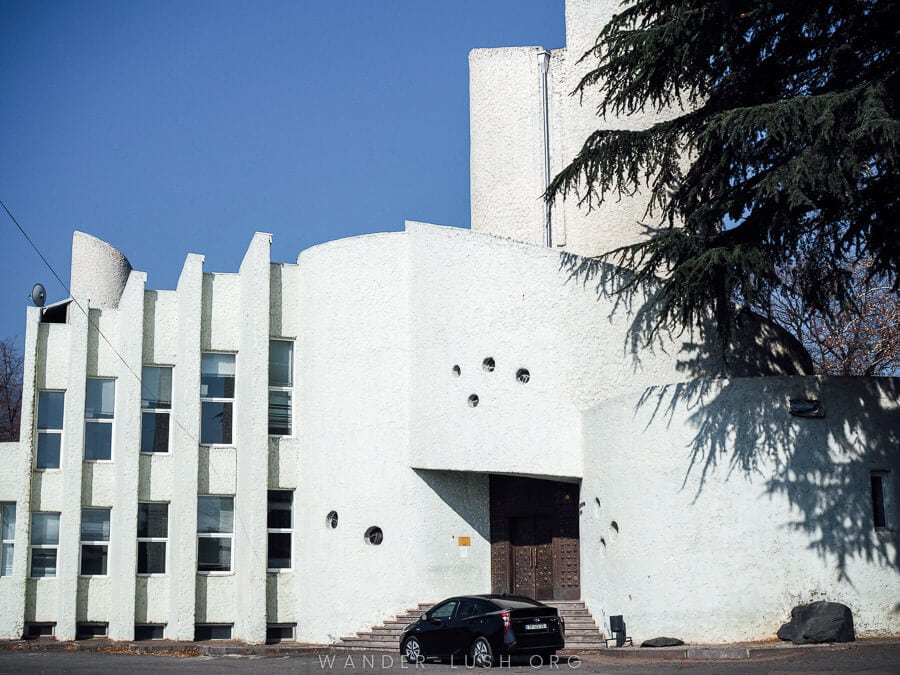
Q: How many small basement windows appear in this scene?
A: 5